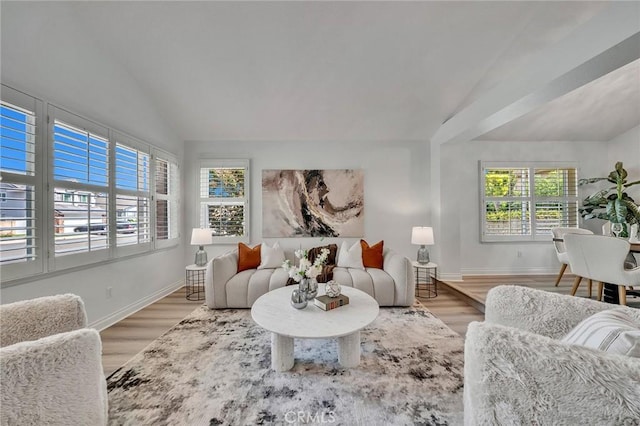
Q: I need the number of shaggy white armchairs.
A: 2